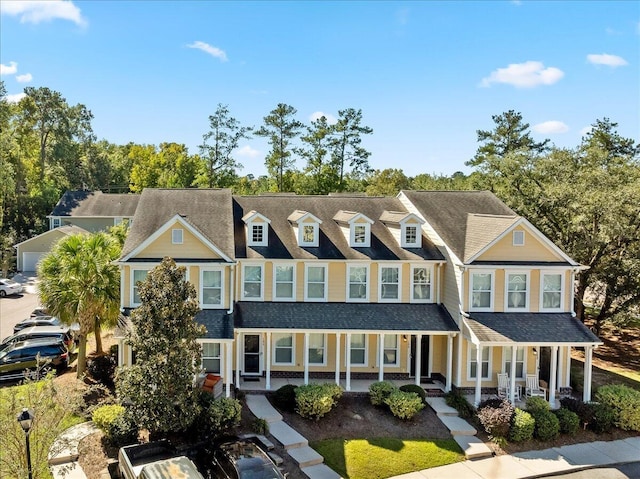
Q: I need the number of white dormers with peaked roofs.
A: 4